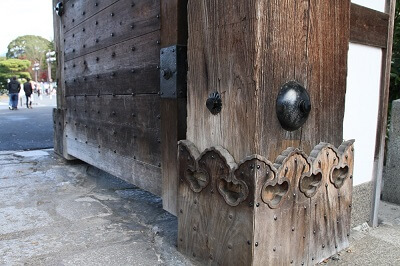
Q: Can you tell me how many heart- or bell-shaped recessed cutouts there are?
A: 5